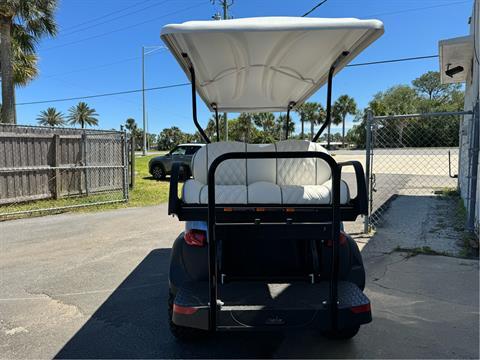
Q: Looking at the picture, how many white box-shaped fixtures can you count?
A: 1